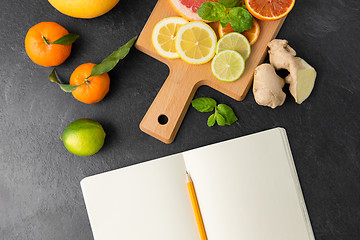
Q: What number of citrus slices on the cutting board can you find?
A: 7